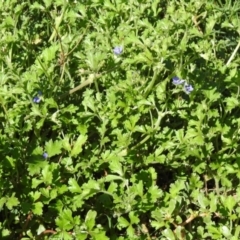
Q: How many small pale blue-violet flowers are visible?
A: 5